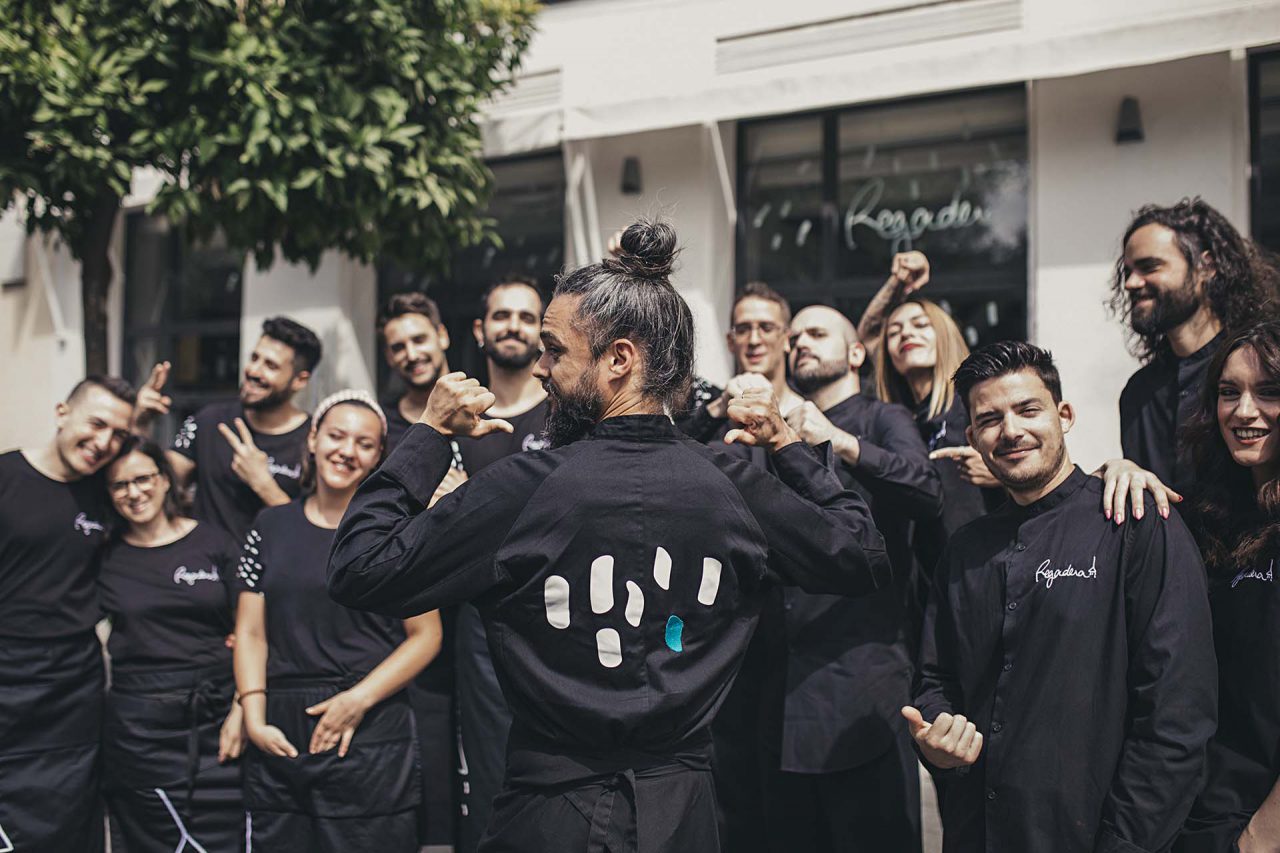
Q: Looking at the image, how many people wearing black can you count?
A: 13